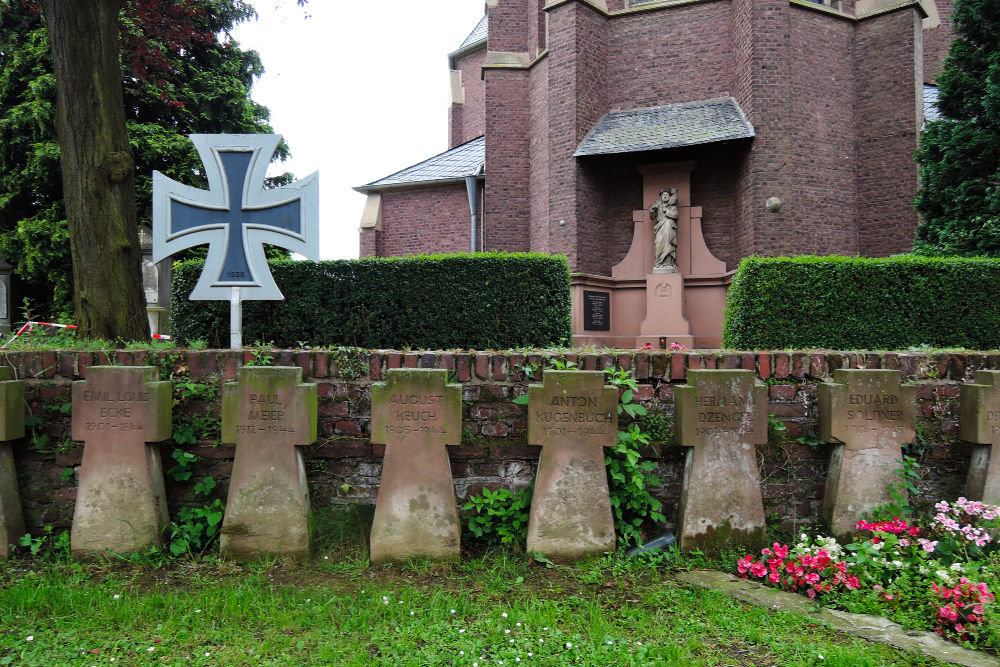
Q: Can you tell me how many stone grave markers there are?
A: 8